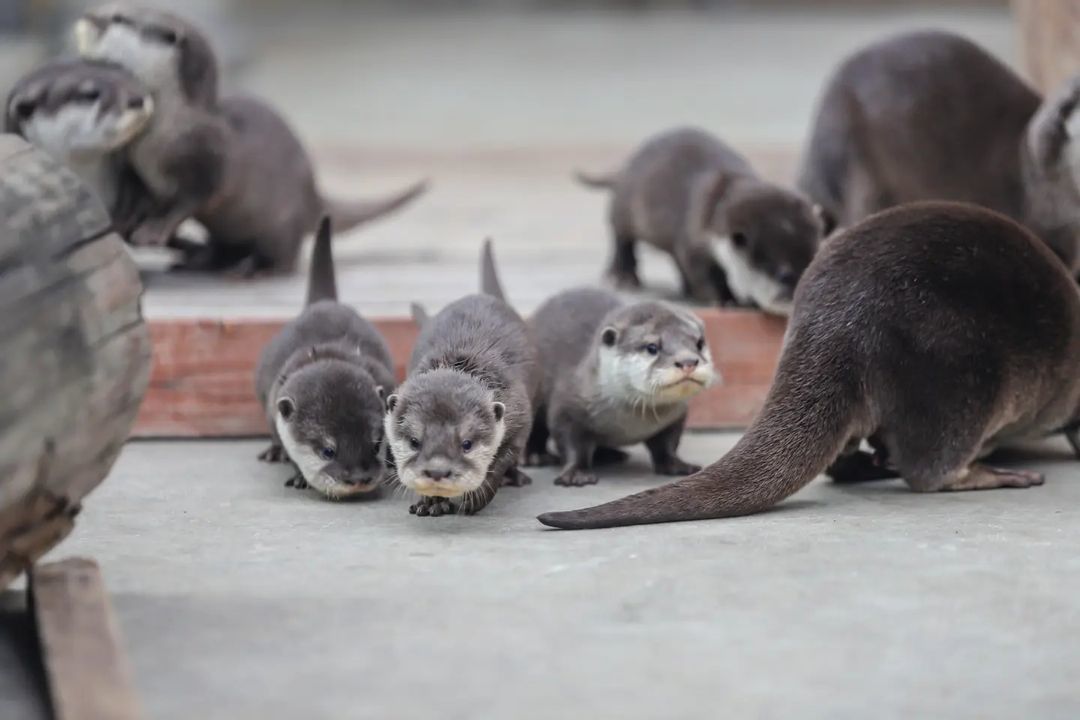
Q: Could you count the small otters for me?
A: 4